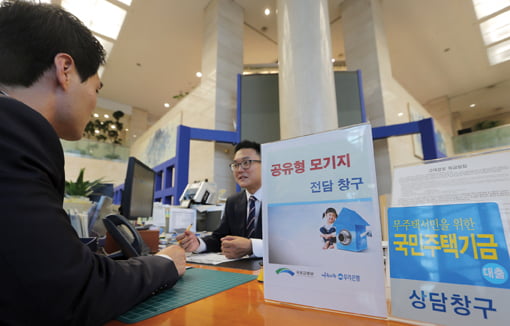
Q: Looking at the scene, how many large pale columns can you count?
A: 3